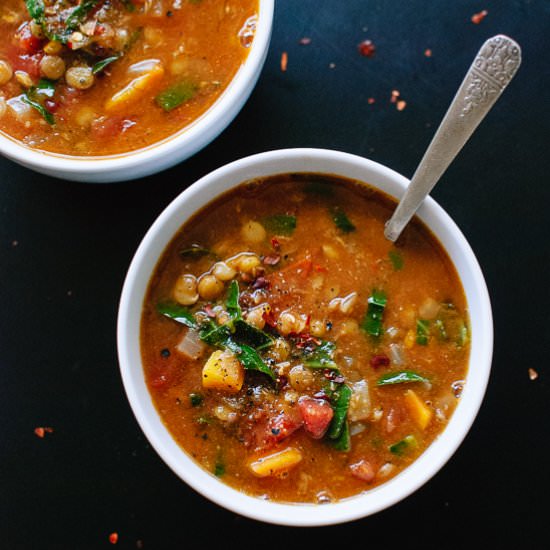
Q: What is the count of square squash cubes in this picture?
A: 1